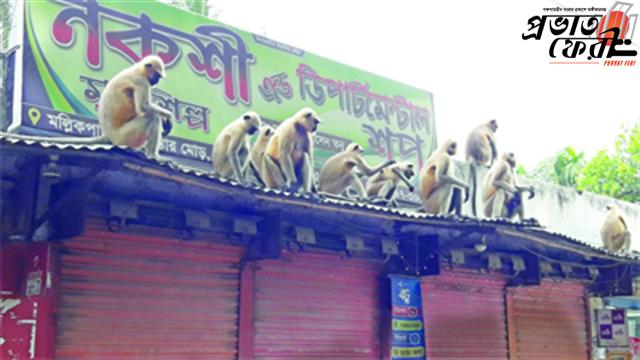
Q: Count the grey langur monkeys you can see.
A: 10